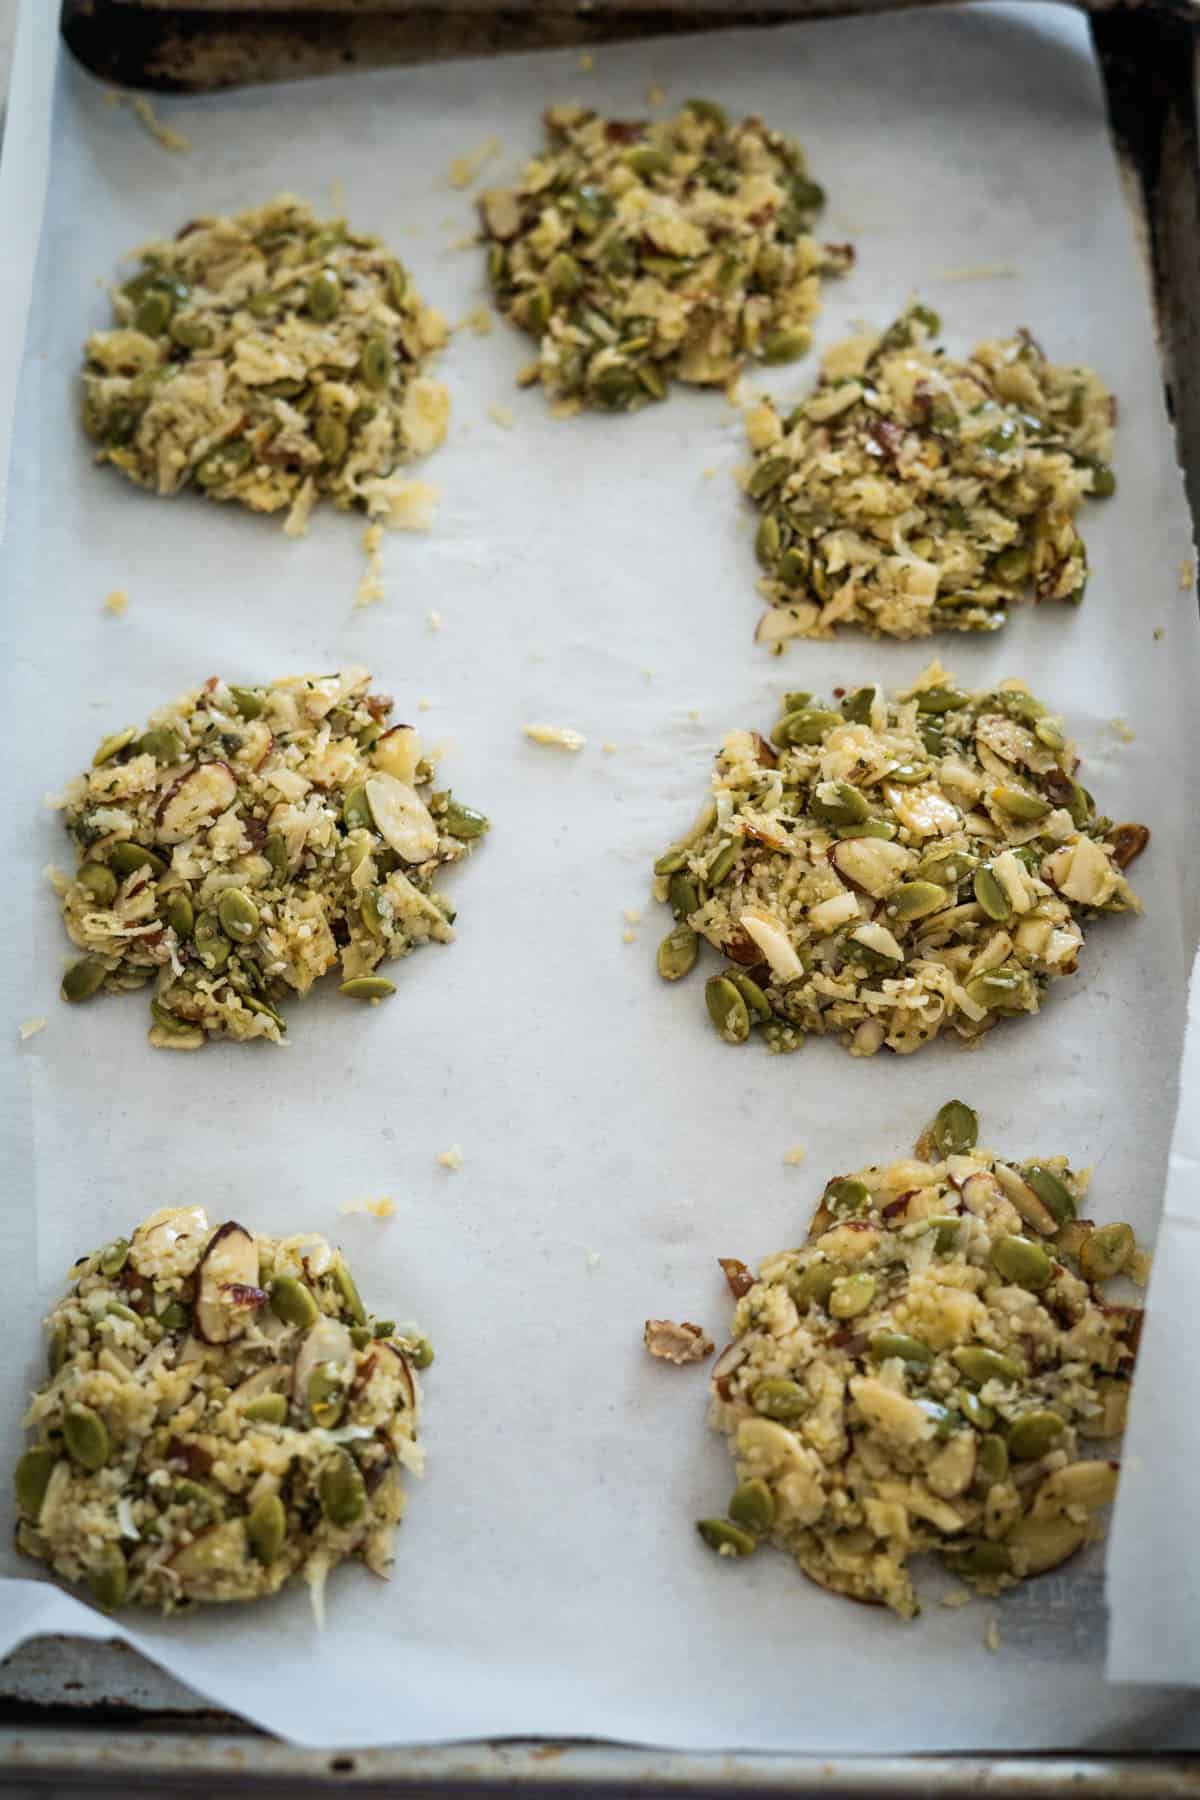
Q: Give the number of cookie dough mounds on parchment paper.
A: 7